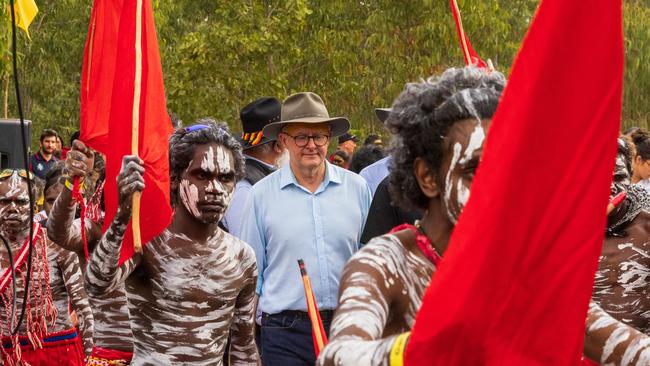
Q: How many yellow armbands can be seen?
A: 2